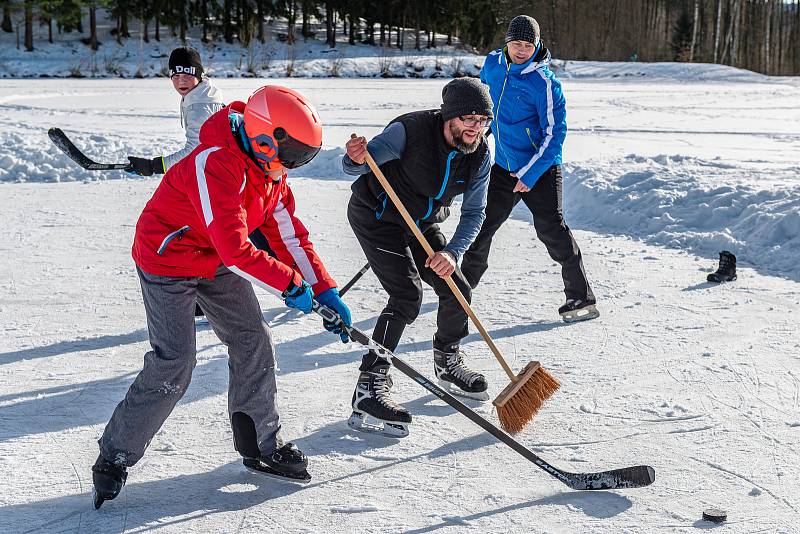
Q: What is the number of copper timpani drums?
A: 0